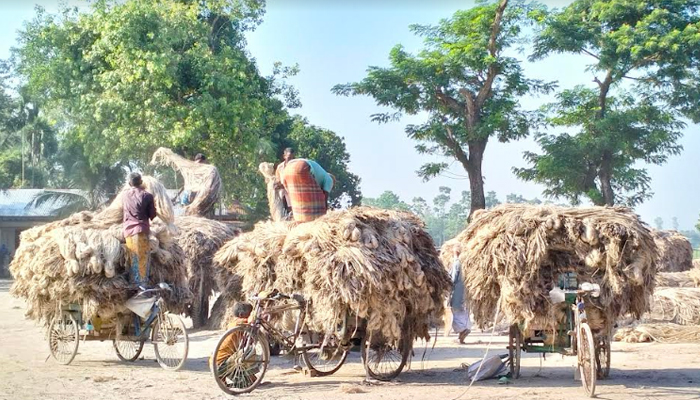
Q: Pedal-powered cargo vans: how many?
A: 3